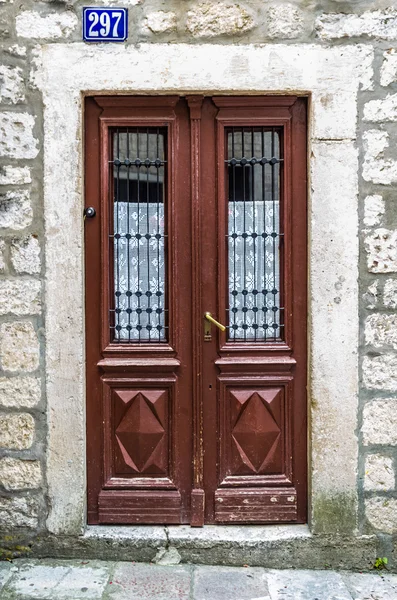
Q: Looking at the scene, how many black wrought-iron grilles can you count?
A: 2